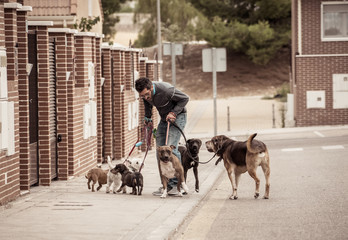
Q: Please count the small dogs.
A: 3